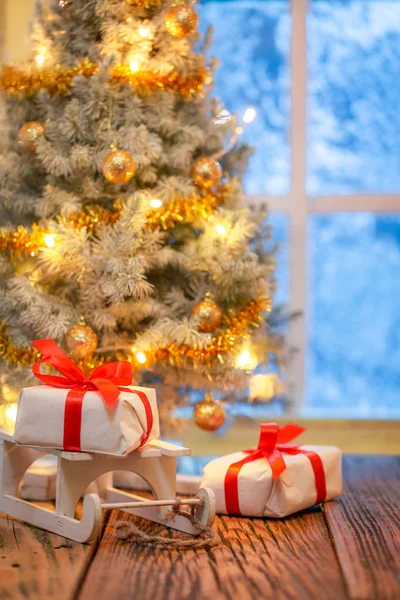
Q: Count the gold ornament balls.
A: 7